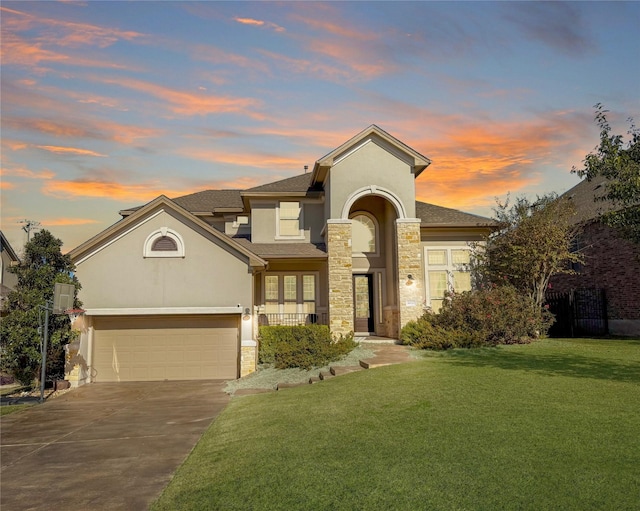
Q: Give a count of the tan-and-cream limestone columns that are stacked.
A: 2